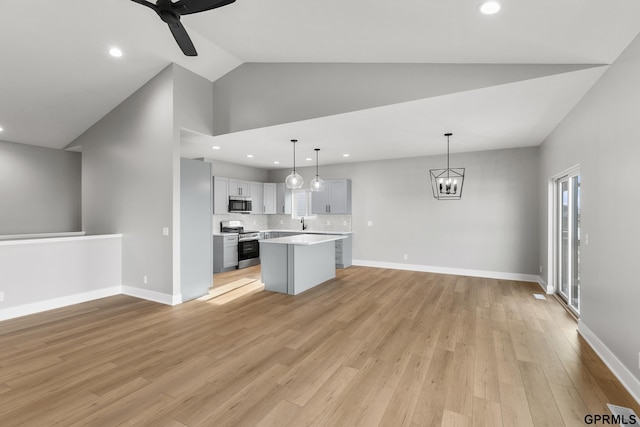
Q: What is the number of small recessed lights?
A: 8